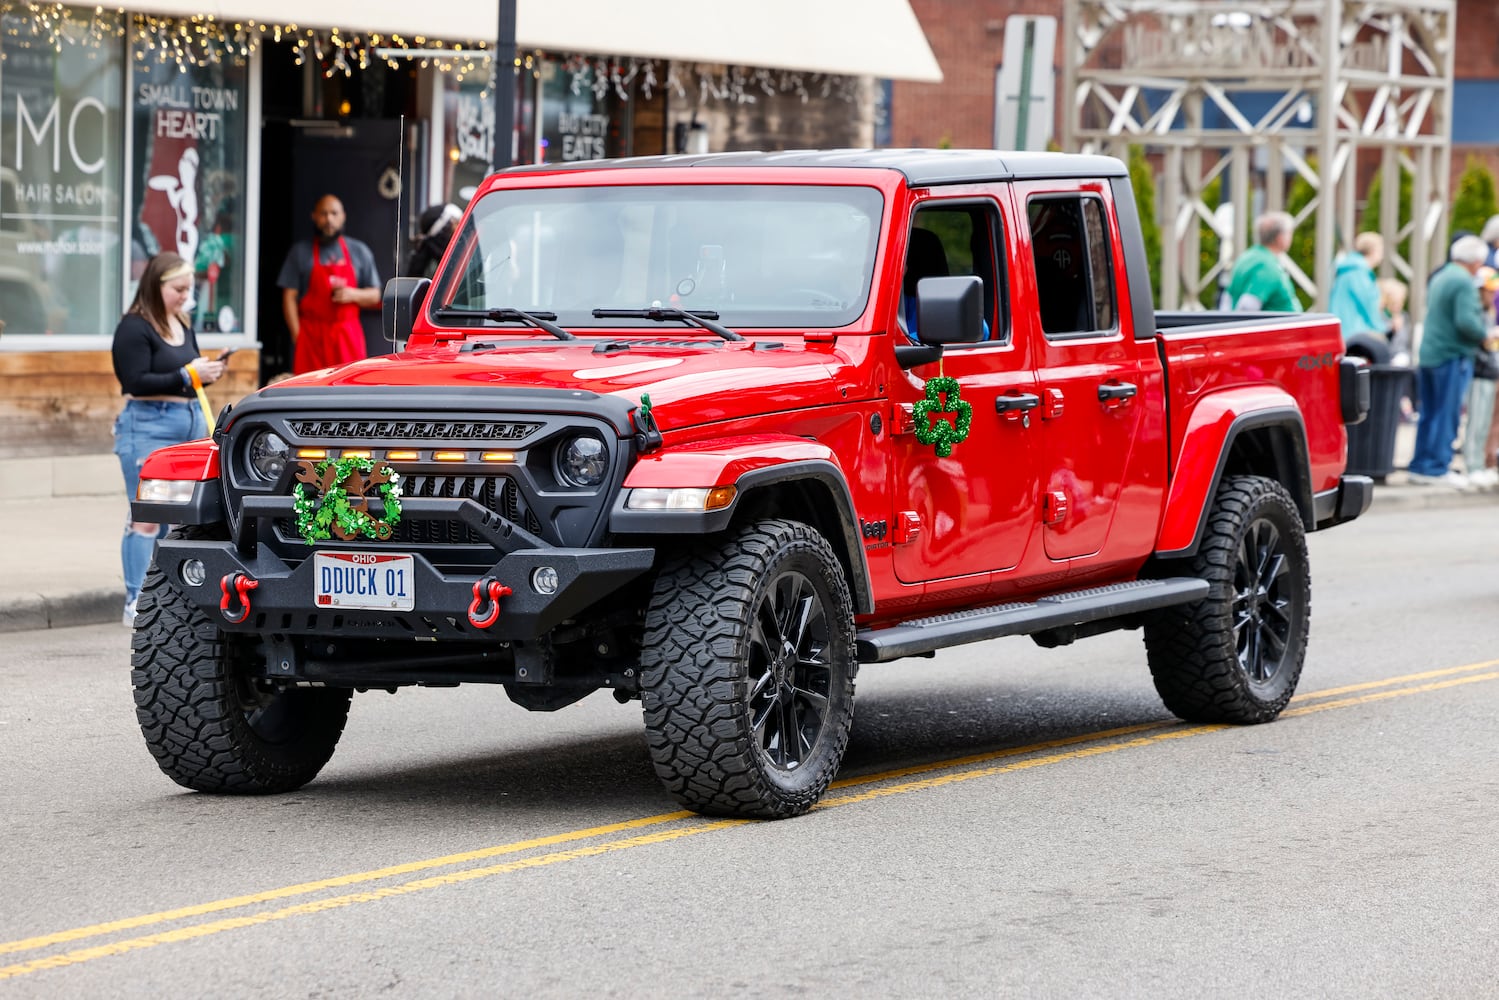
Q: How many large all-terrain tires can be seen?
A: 3